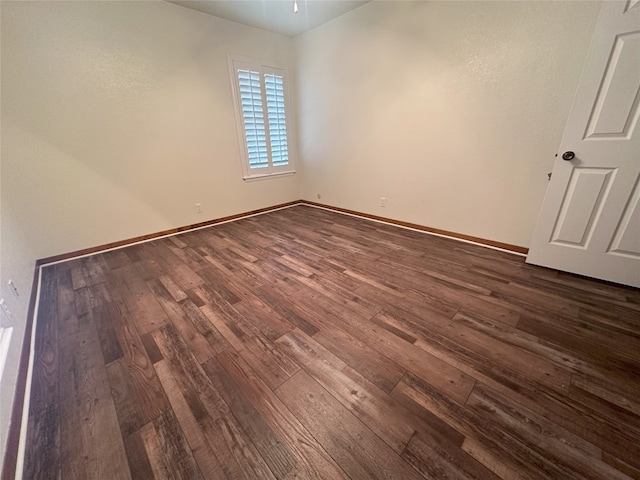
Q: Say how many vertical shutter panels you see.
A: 2